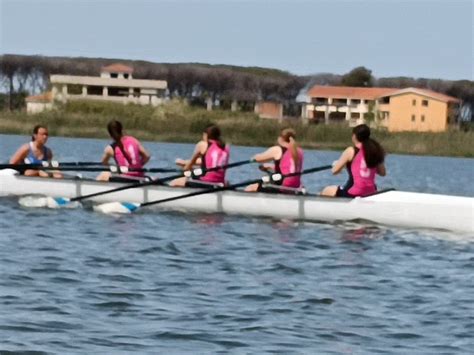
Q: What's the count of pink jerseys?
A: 4